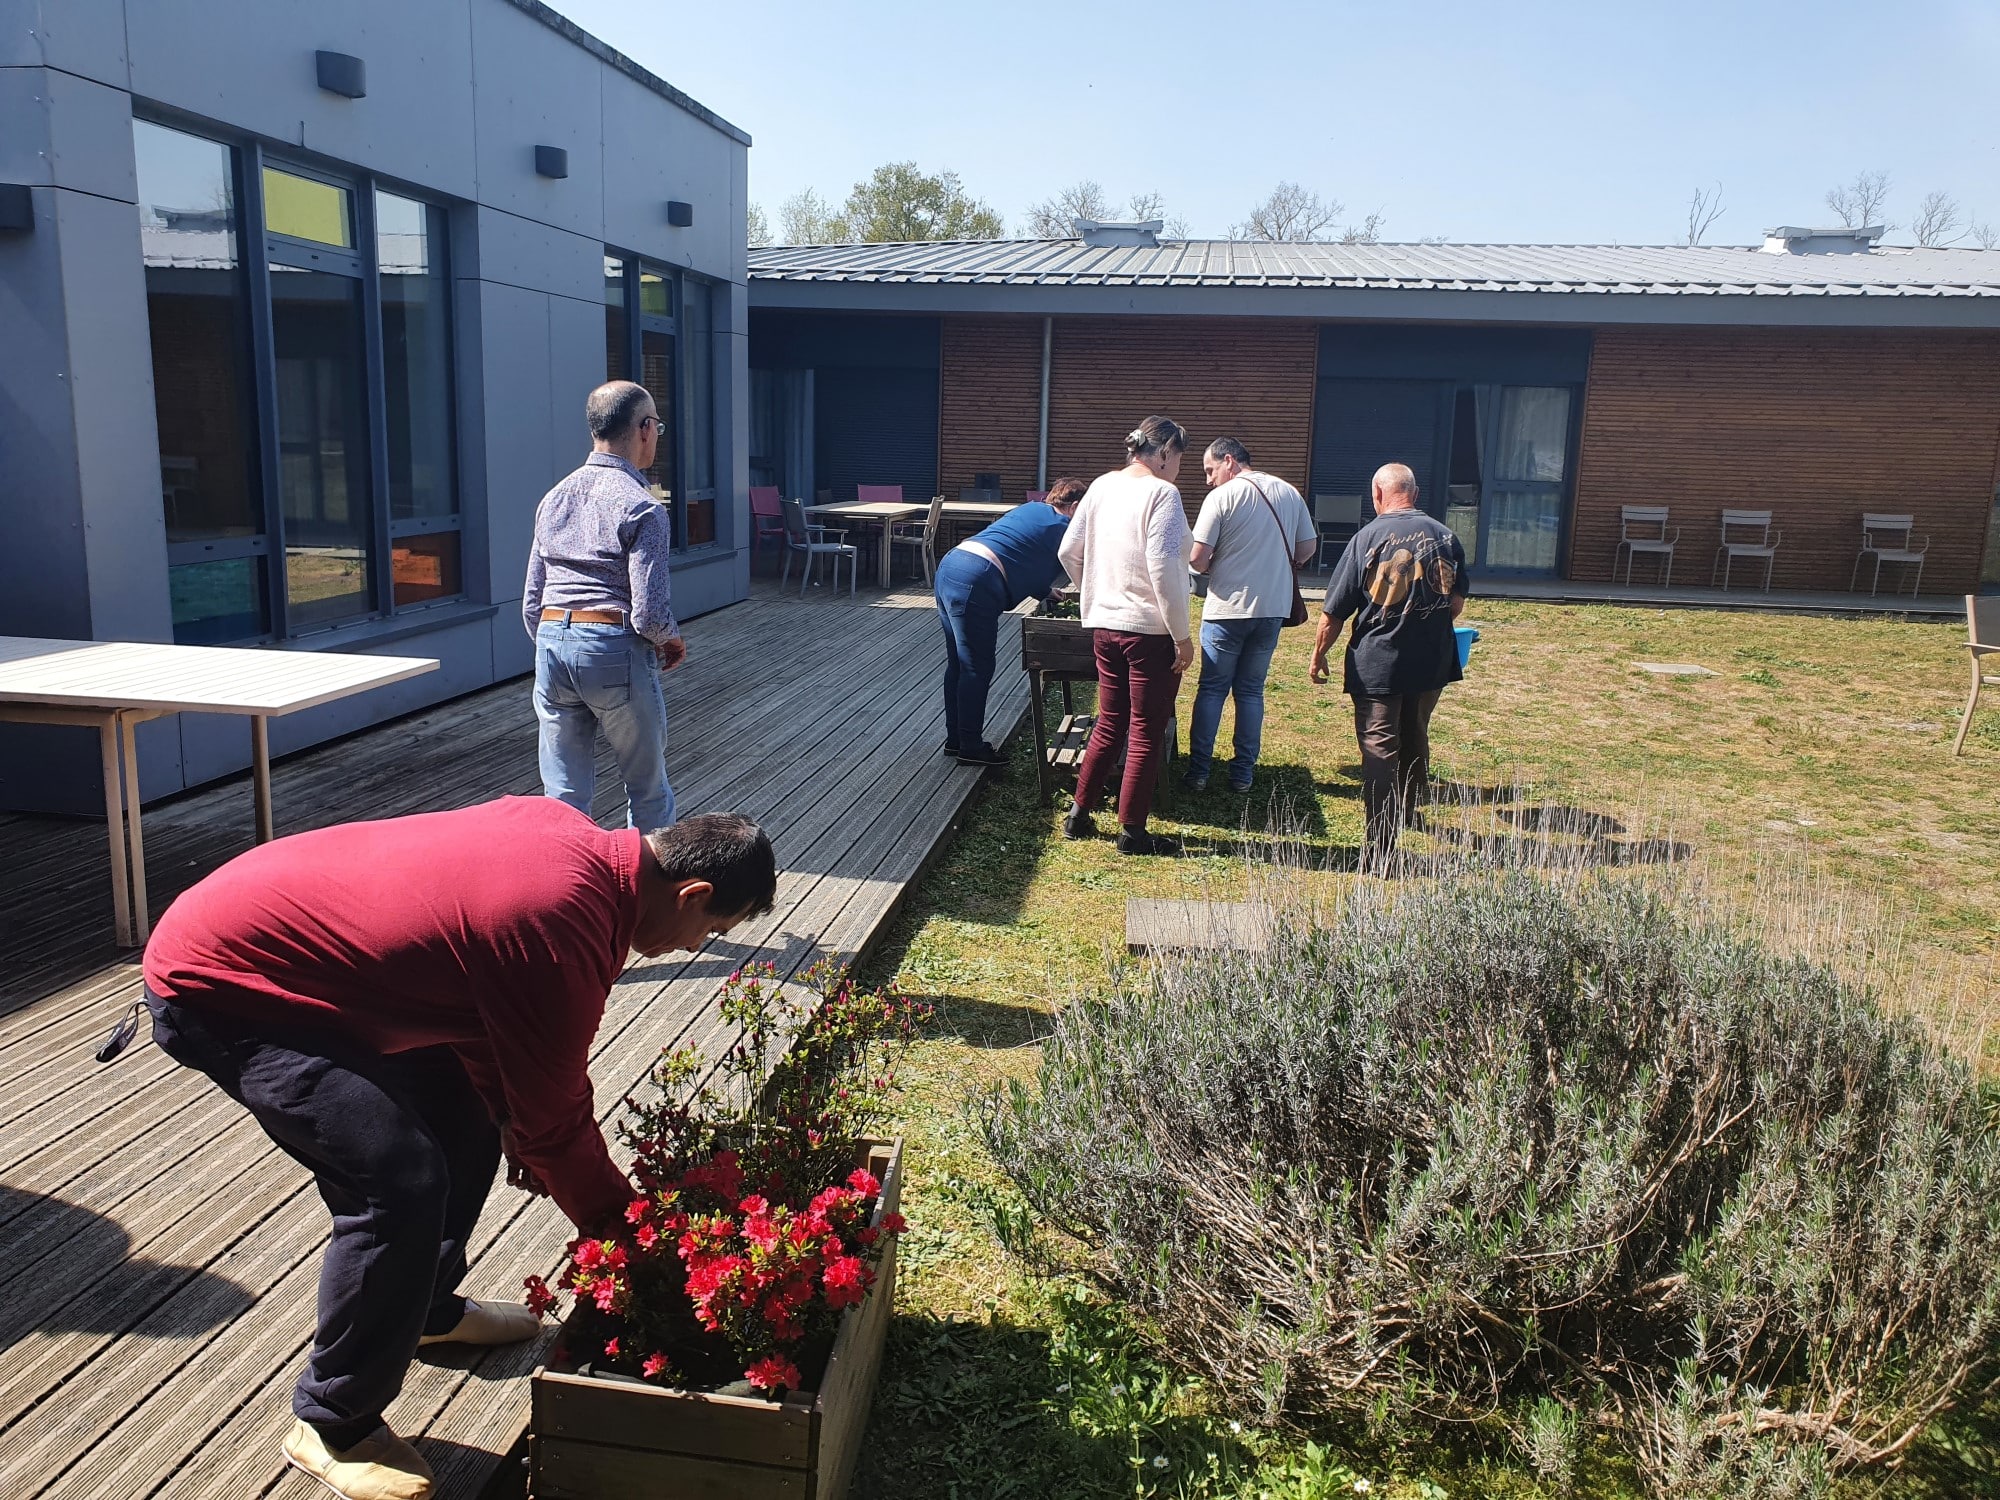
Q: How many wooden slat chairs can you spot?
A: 3